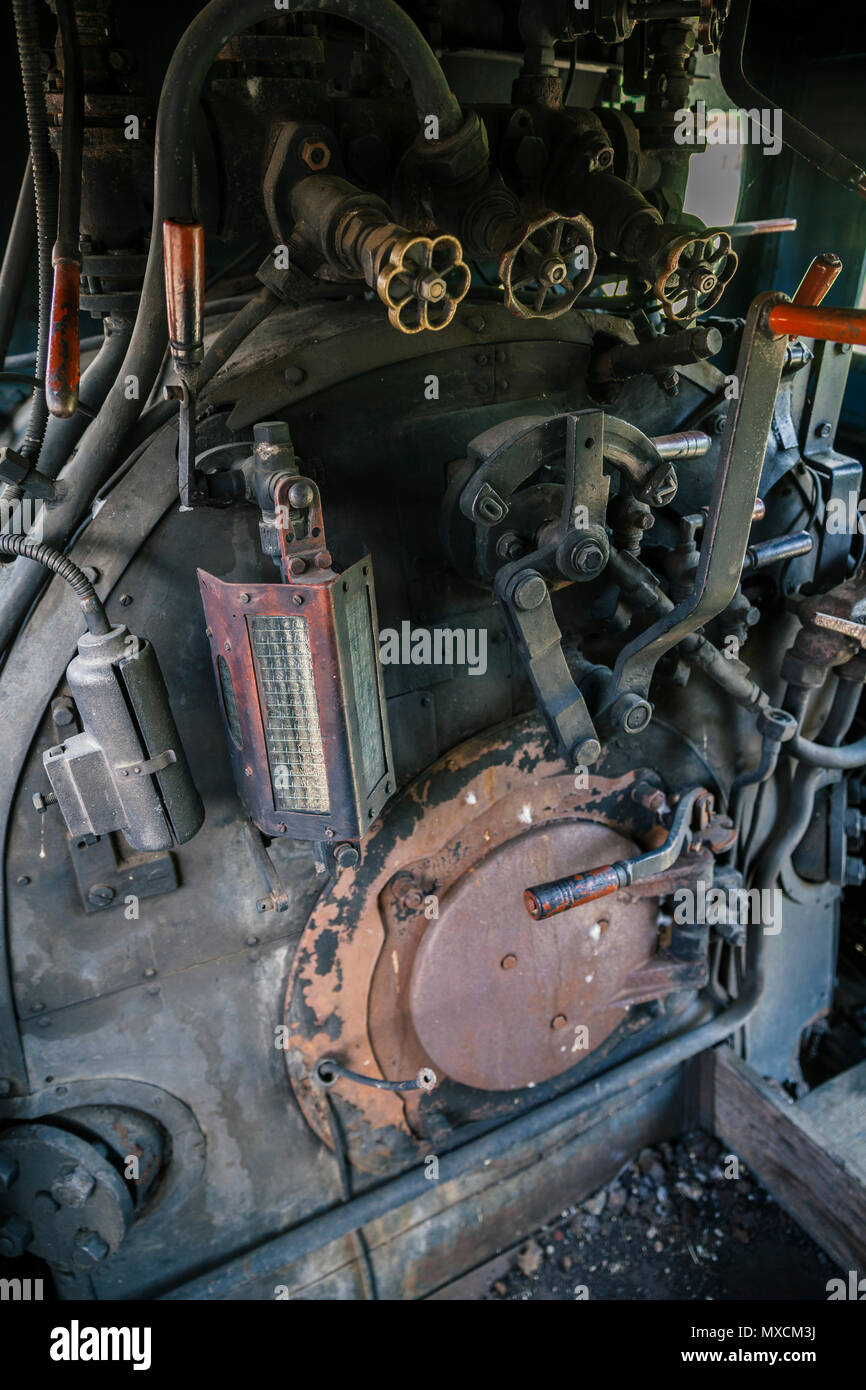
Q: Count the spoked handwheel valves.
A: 3